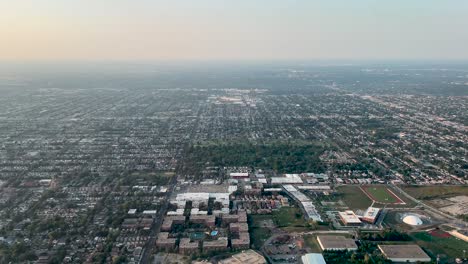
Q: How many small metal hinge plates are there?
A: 0